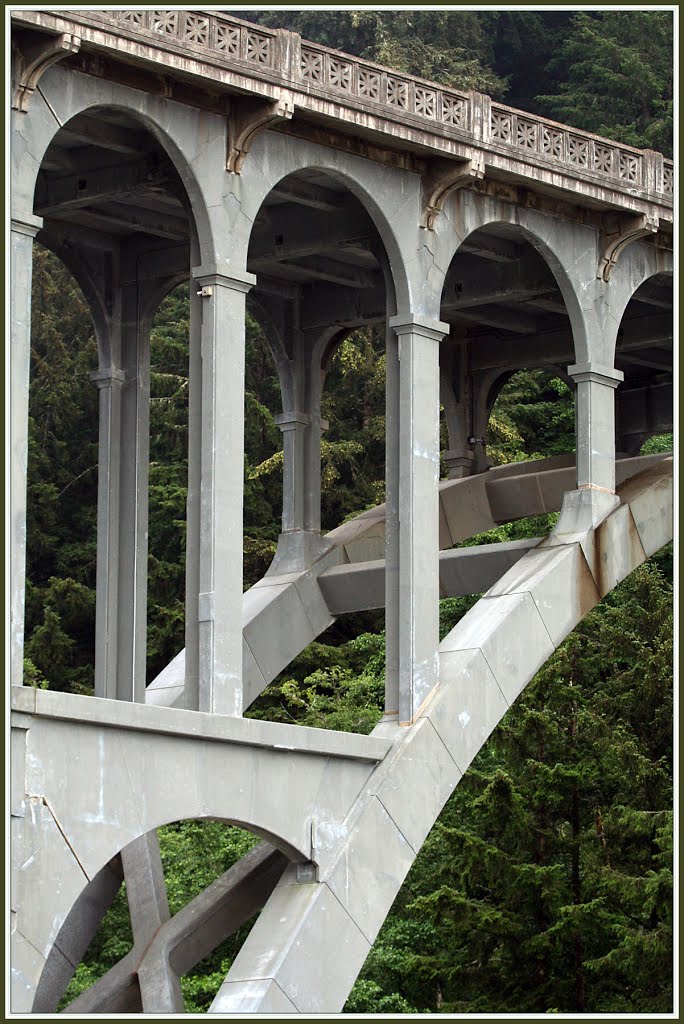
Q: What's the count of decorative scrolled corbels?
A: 4